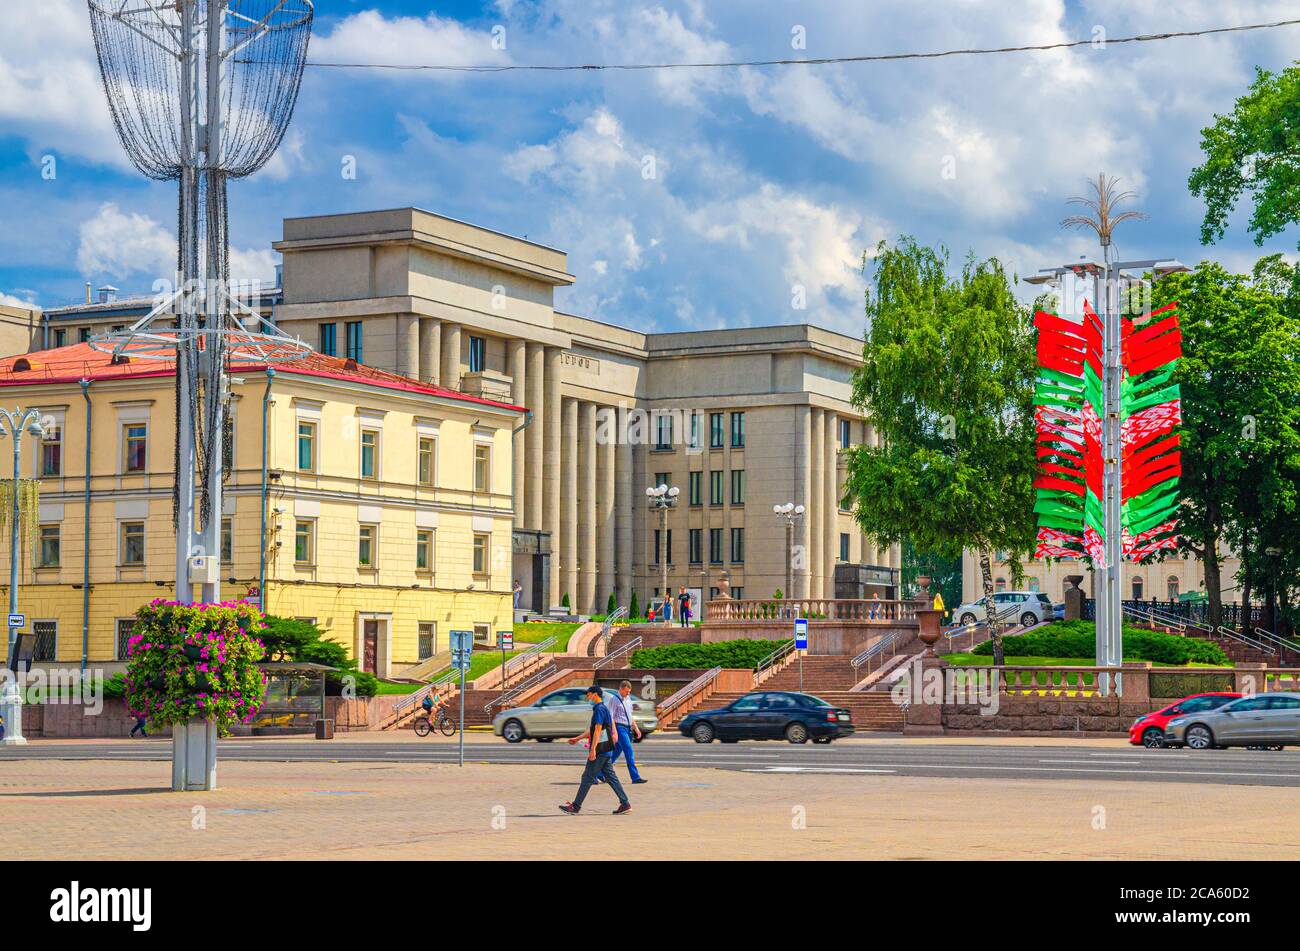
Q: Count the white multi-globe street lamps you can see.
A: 2